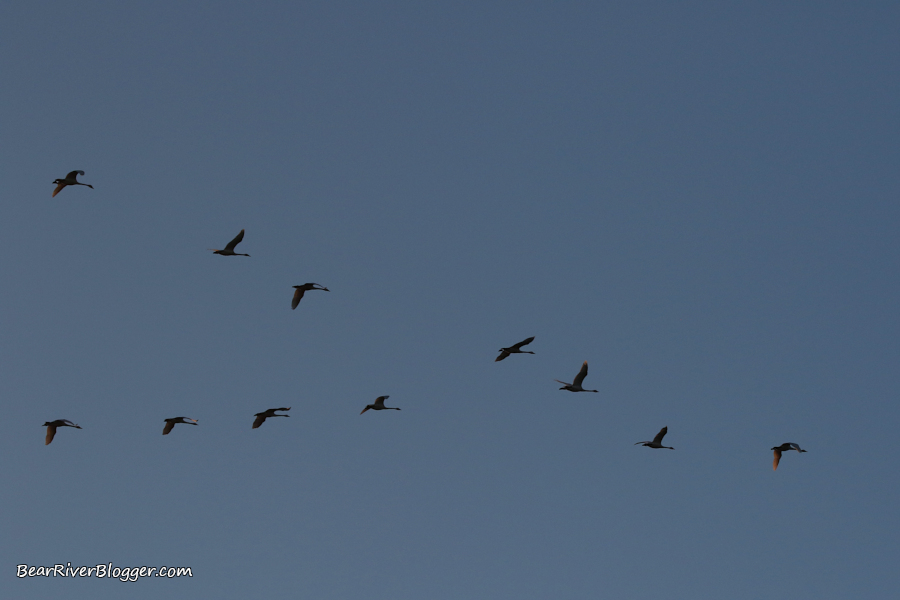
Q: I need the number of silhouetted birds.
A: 11